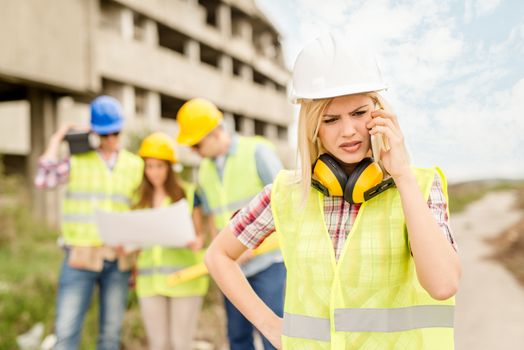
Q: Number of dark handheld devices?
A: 1